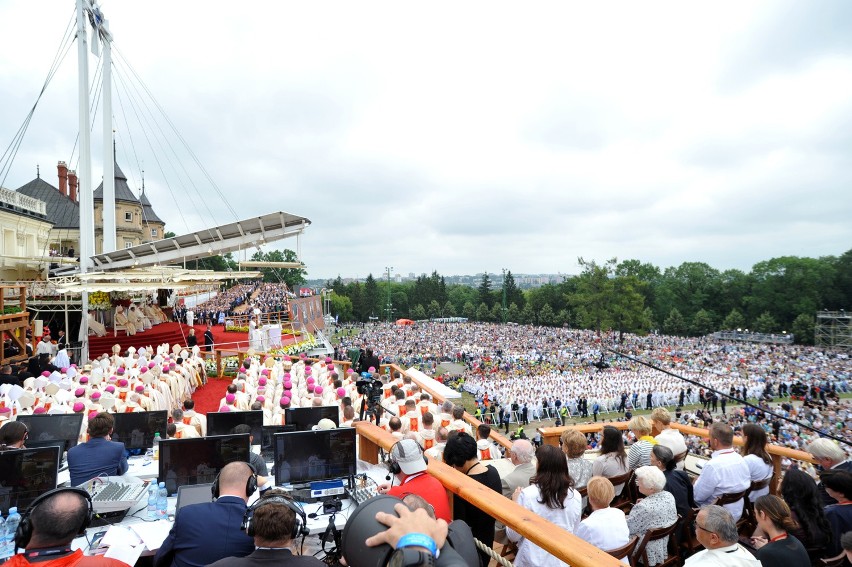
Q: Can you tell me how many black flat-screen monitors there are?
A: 7